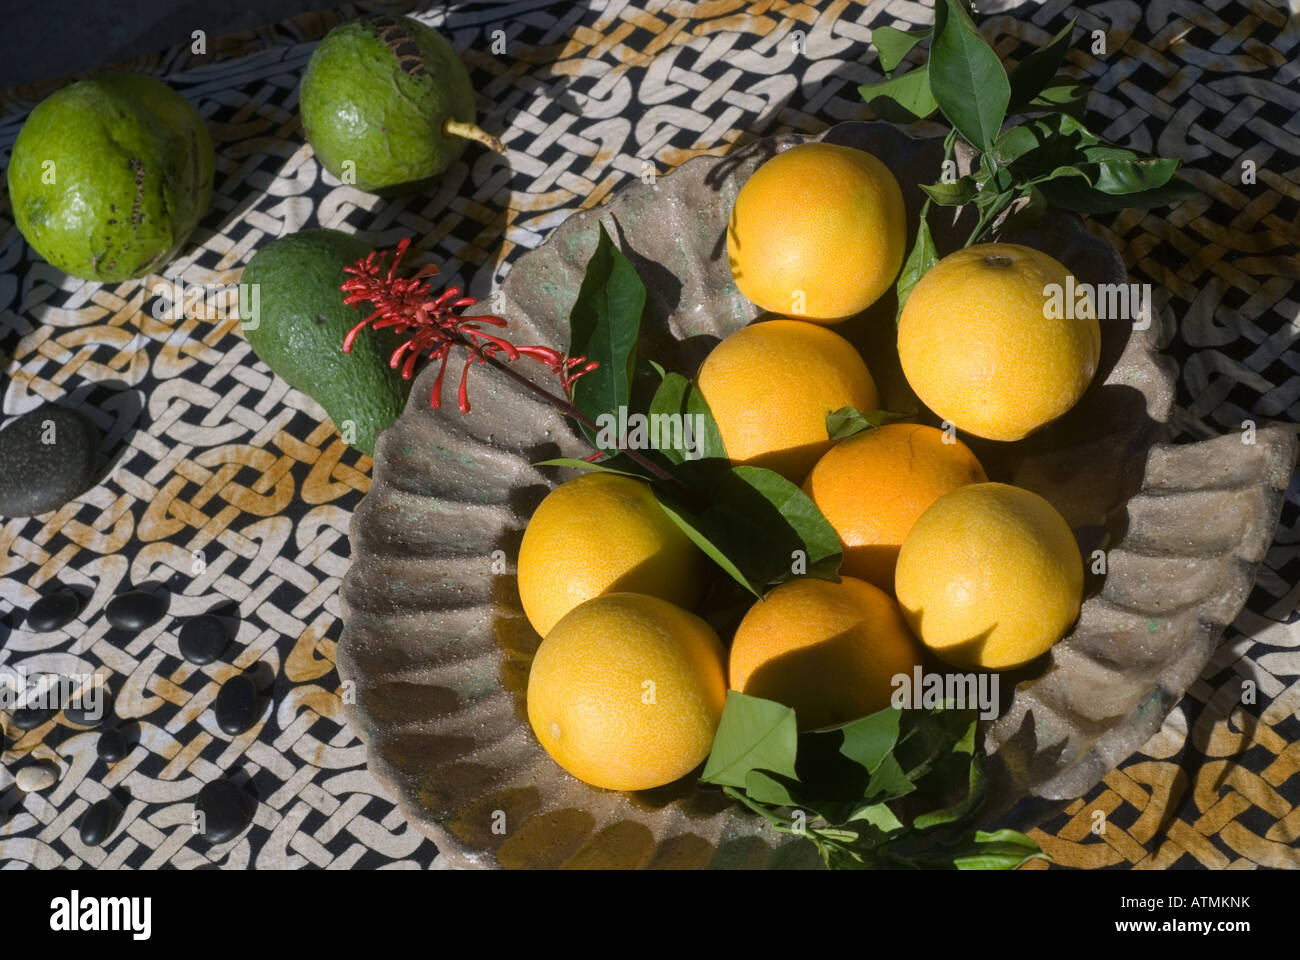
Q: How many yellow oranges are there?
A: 8